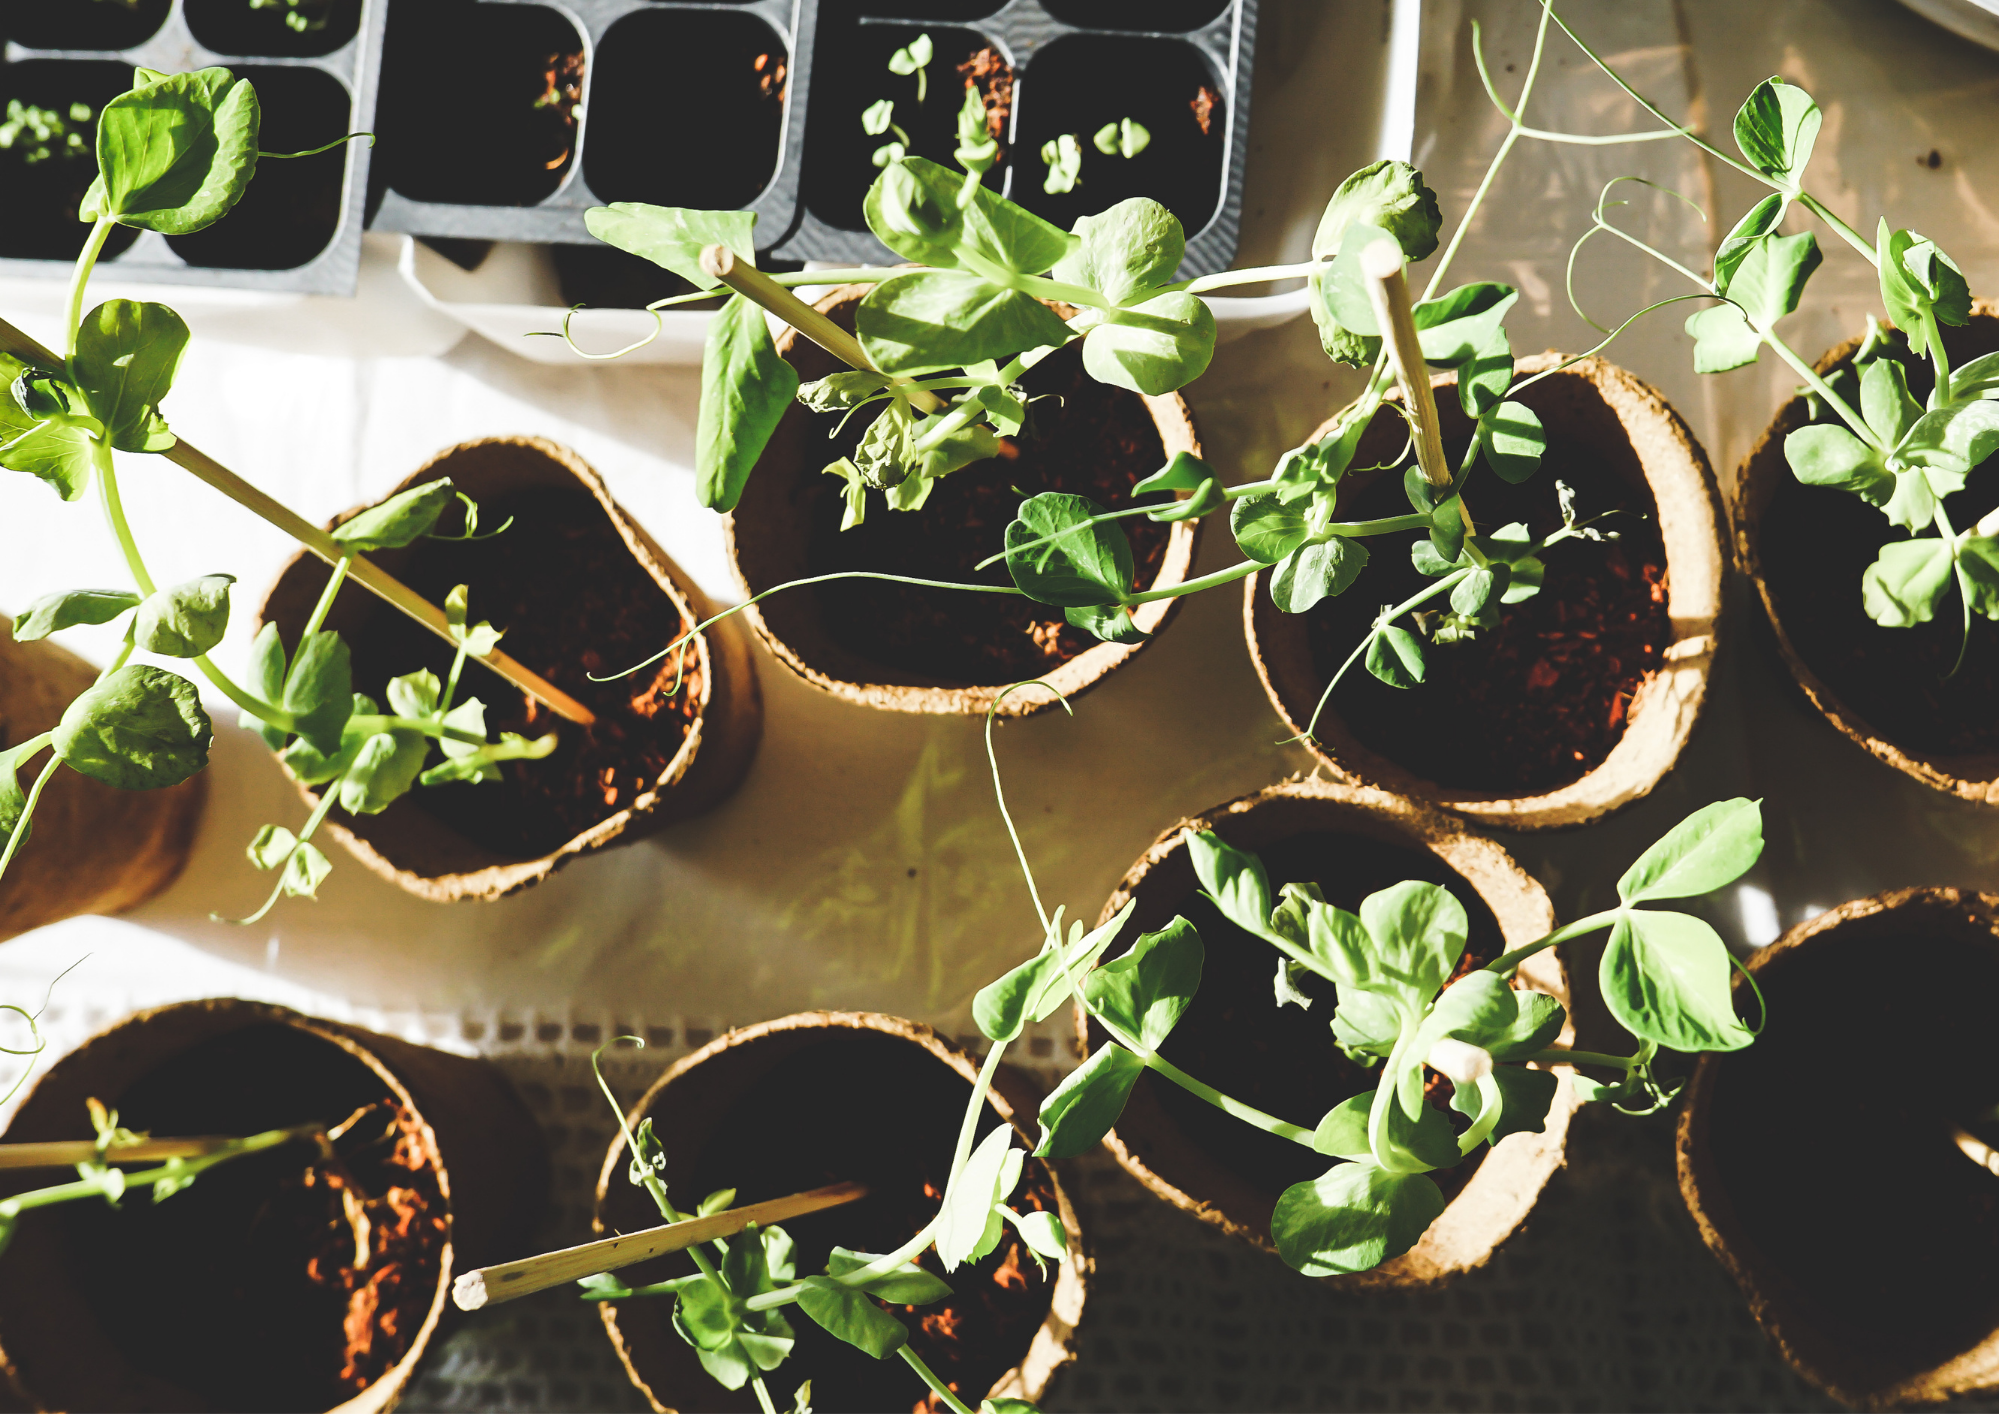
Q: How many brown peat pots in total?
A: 9